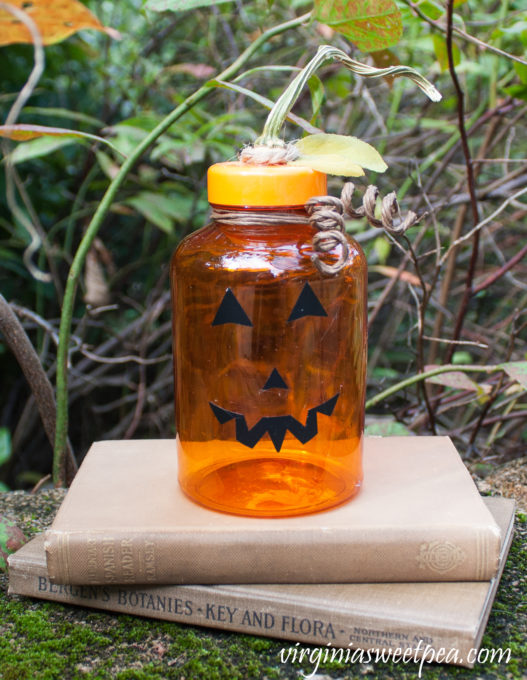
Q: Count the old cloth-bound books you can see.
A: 2